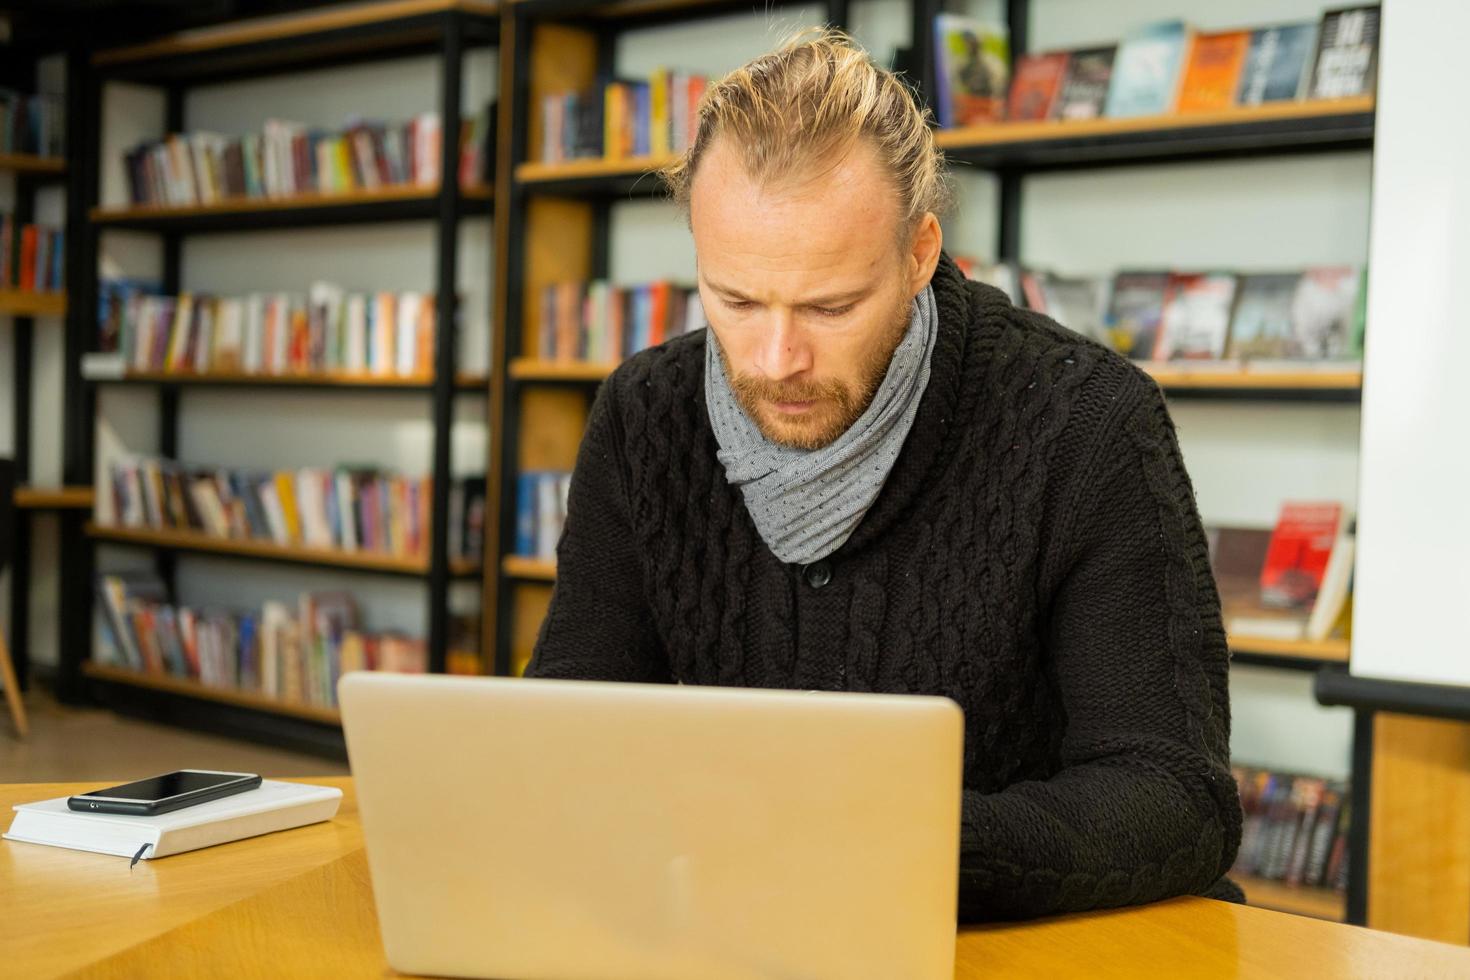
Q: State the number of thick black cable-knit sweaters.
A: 1